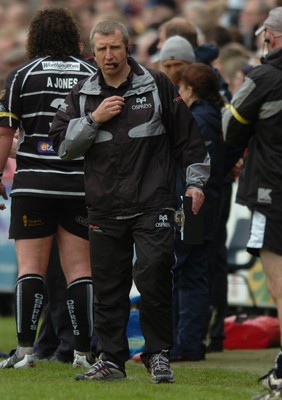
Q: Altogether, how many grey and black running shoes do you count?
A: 2